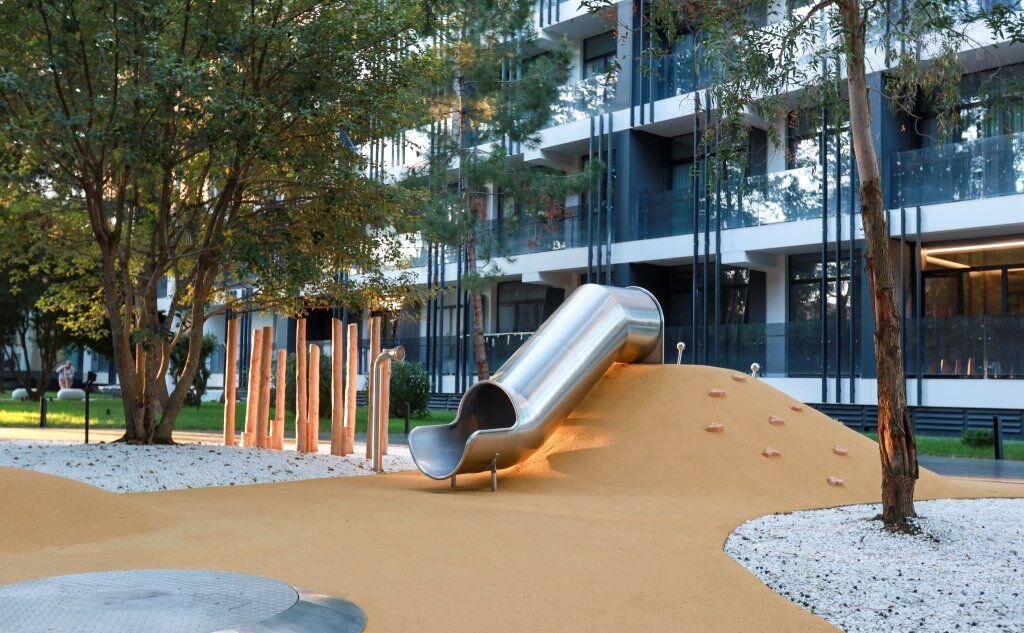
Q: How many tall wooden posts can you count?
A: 10